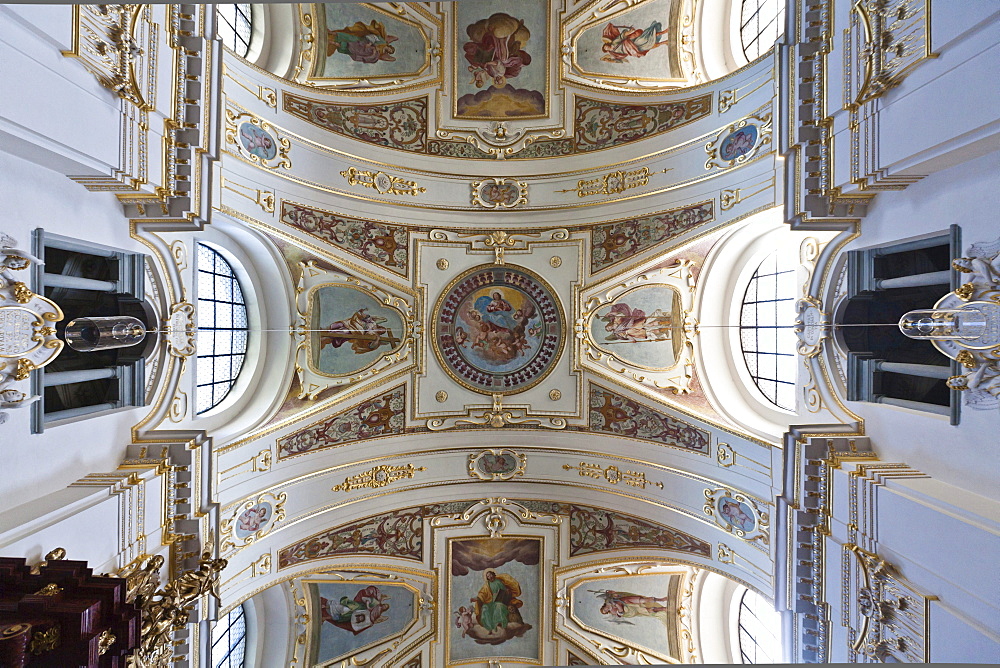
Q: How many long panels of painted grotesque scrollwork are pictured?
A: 8